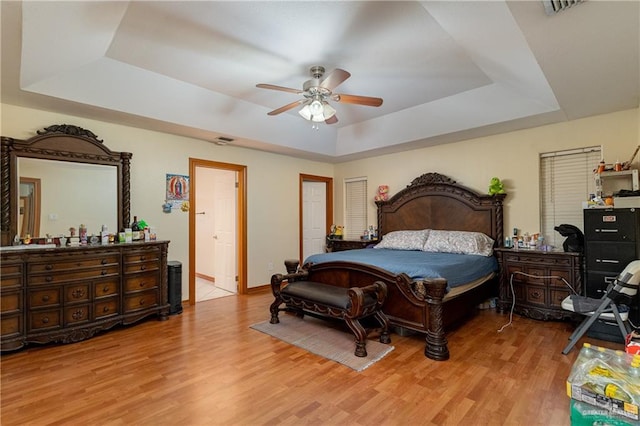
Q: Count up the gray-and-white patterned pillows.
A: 2